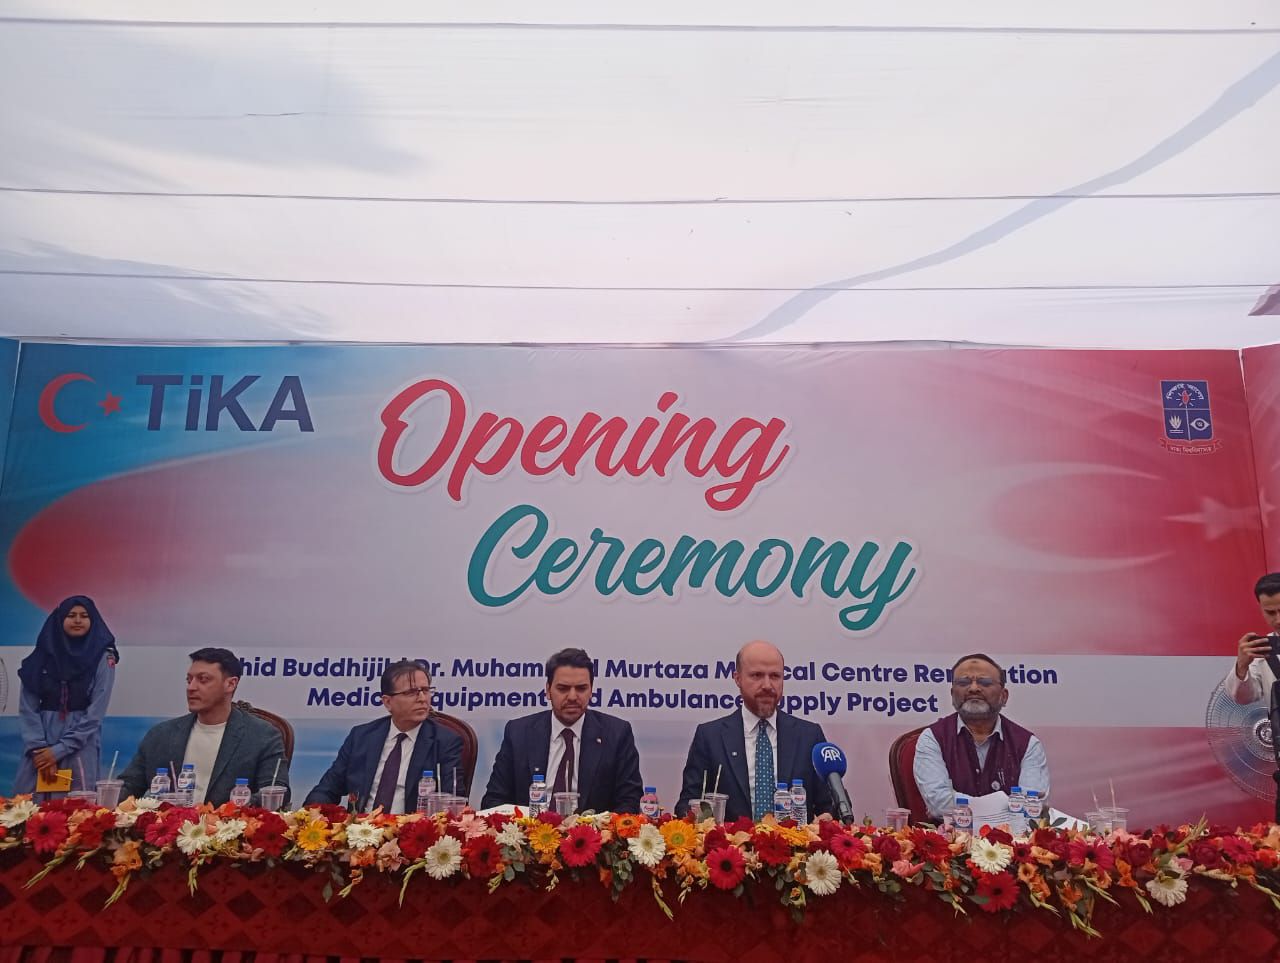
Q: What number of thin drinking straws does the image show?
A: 11